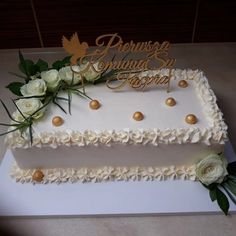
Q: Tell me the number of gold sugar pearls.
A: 7